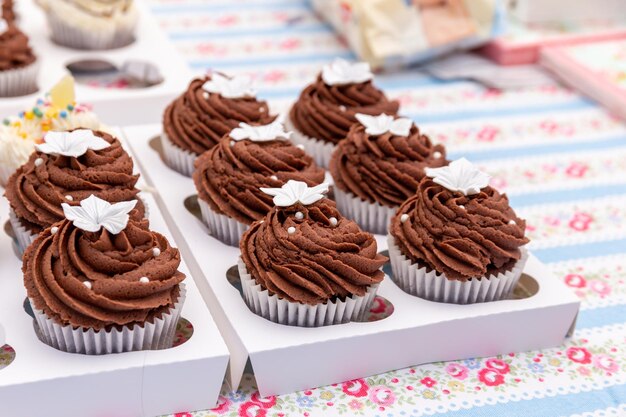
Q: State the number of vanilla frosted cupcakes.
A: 2